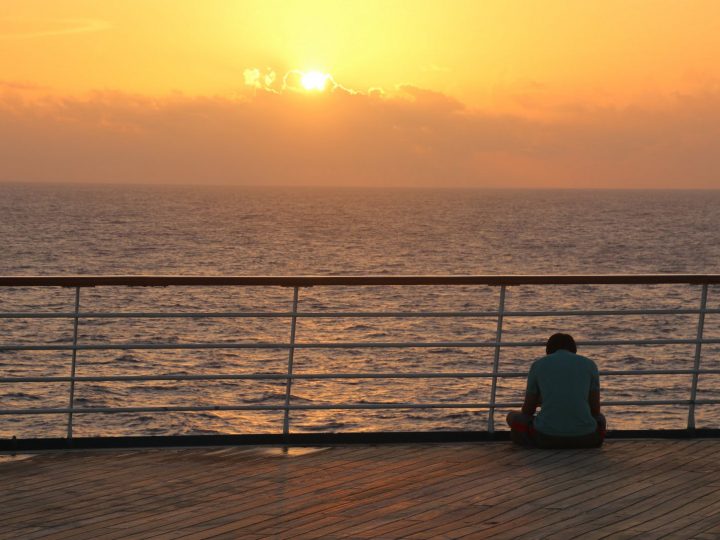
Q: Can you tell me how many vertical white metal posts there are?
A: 4